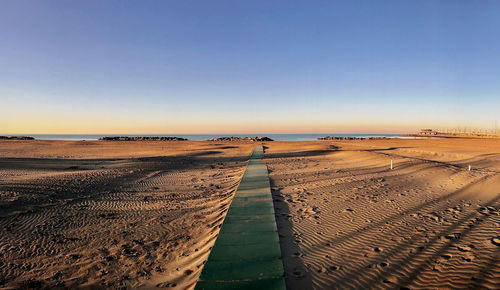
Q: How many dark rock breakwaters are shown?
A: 4